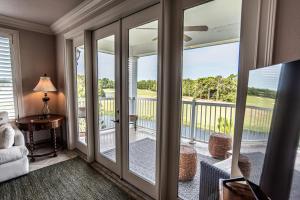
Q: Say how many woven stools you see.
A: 2